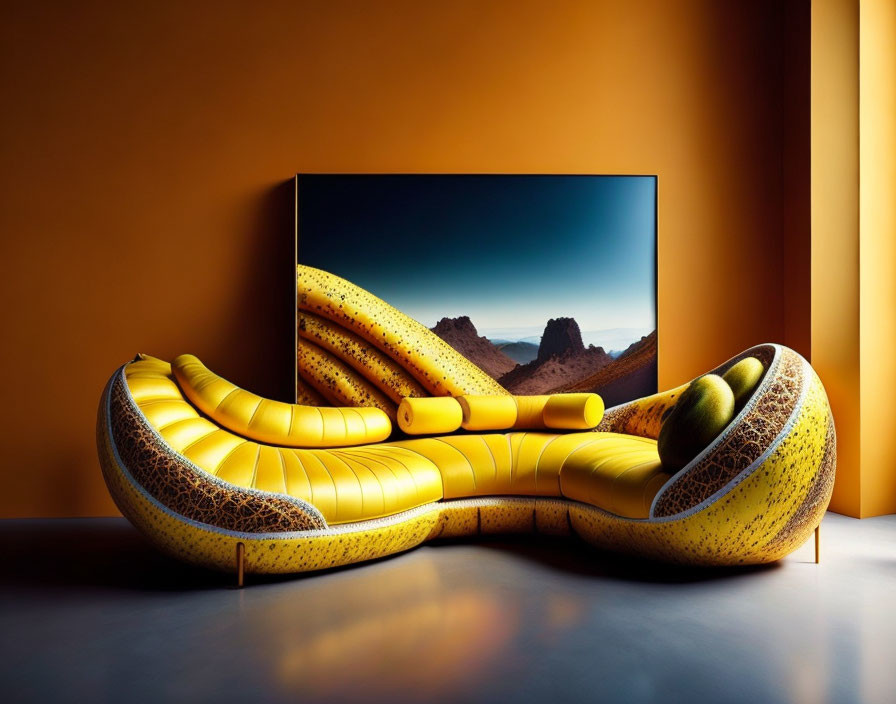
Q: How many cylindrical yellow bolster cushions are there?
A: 3